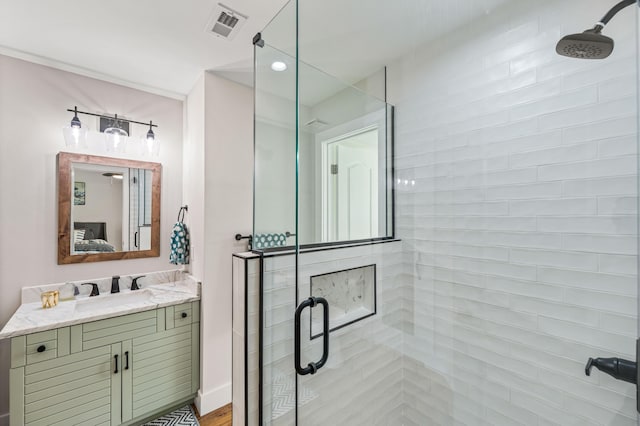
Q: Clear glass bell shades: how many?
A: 3